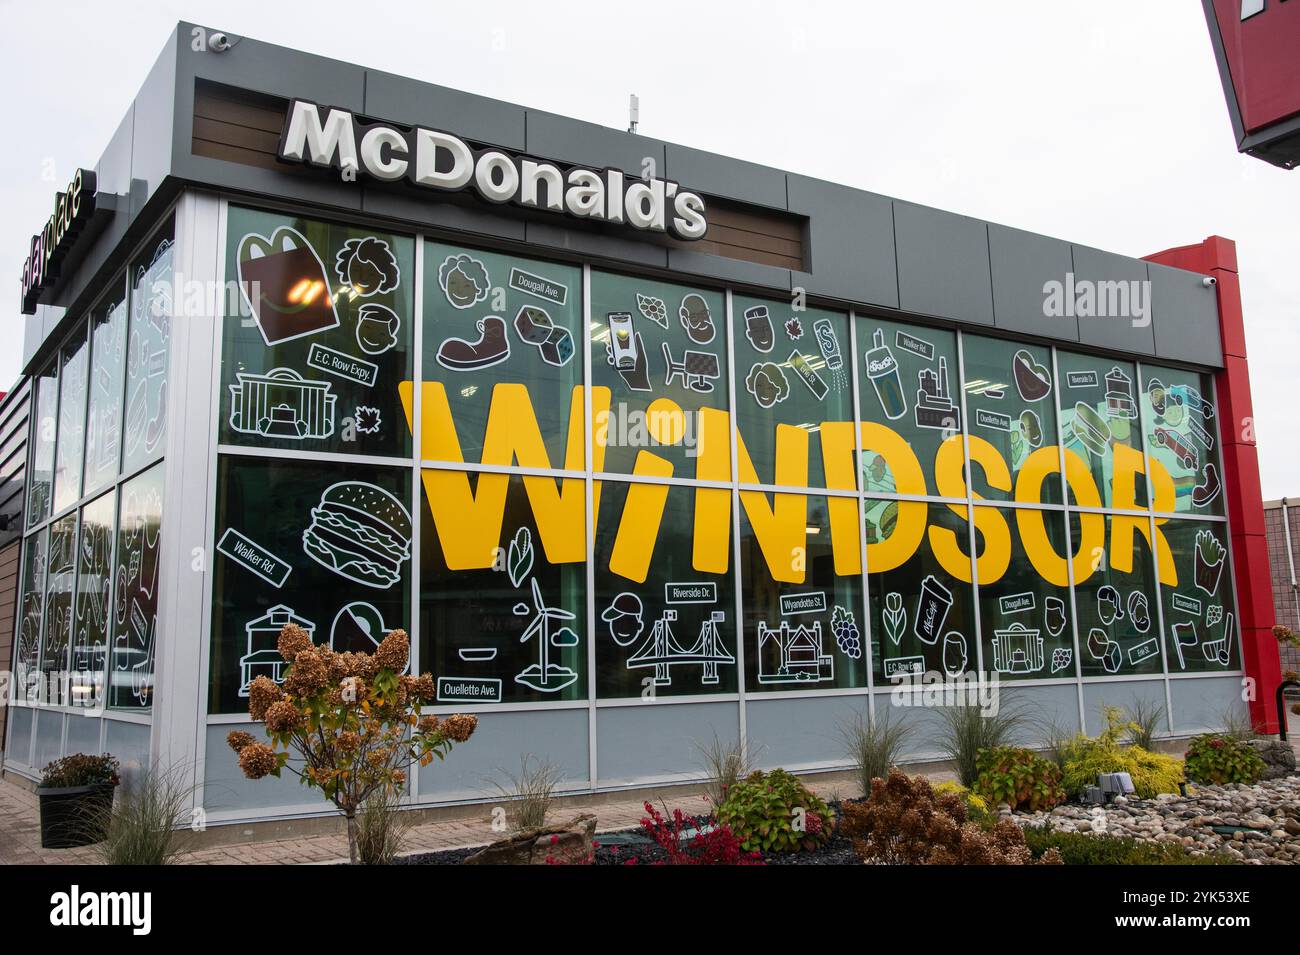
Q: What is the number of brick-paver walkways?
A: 1